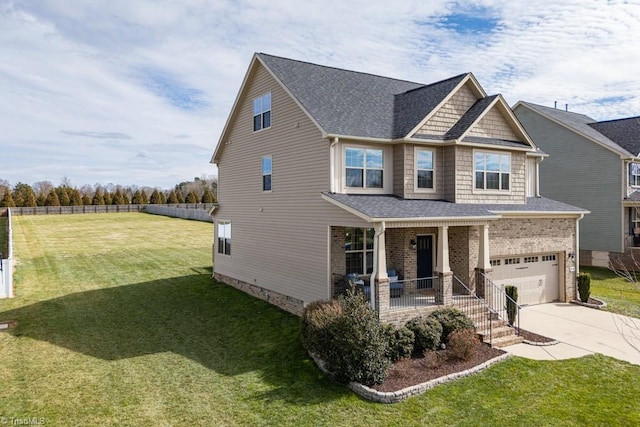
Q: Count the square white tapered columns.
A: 3